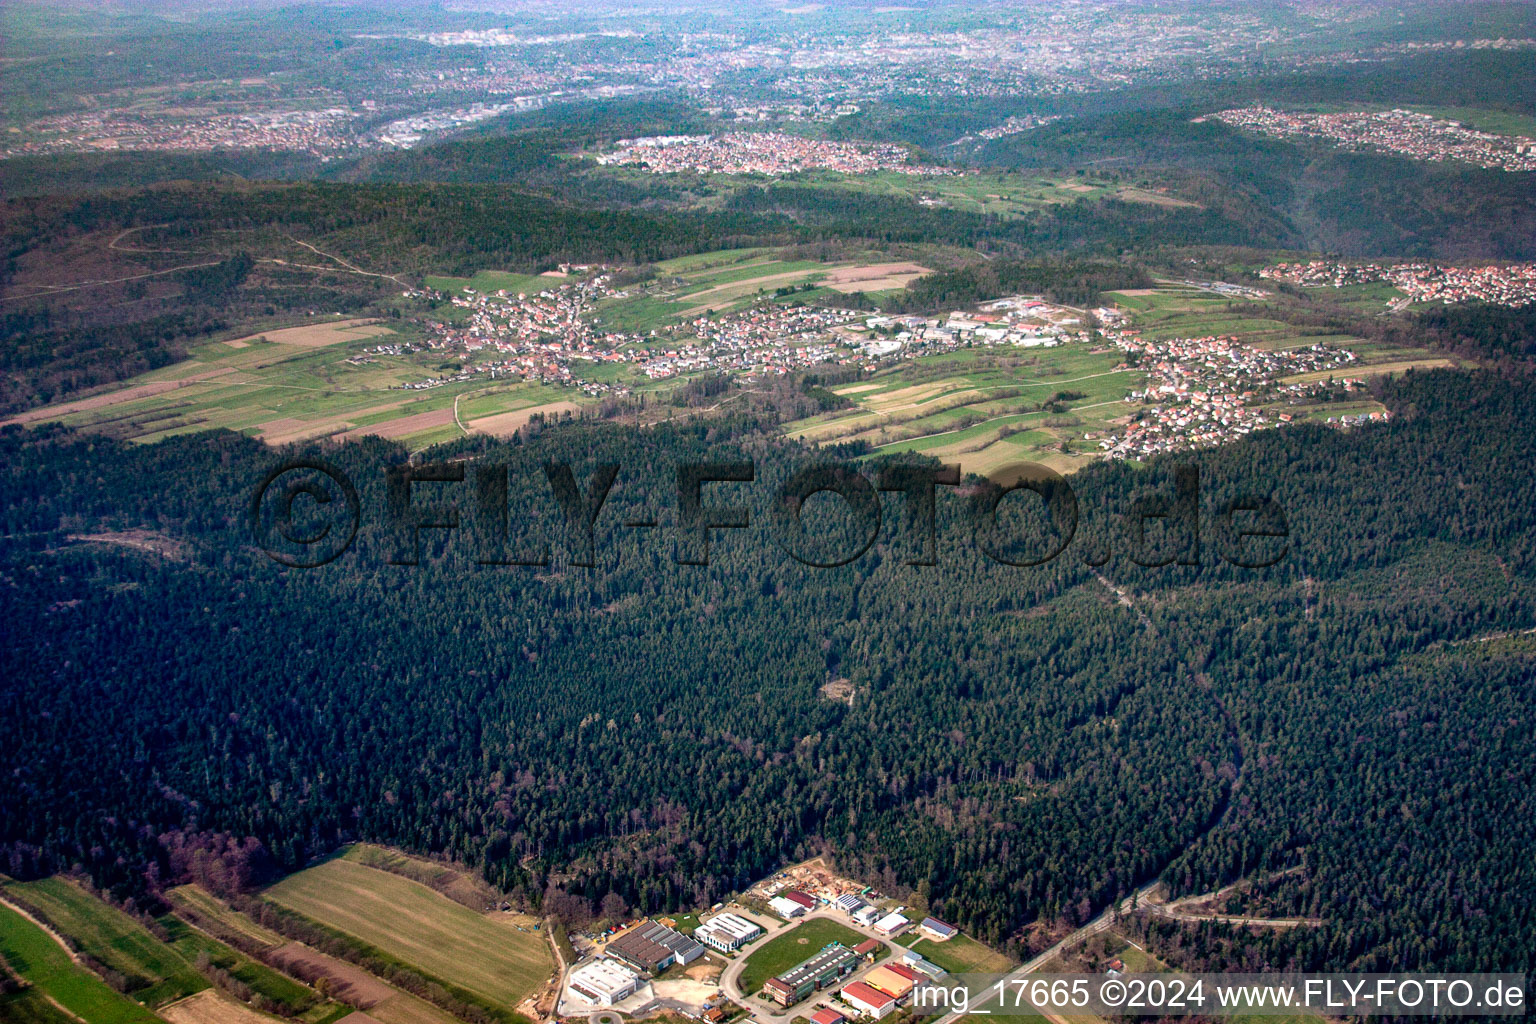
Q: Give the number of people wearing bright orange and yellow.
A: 0